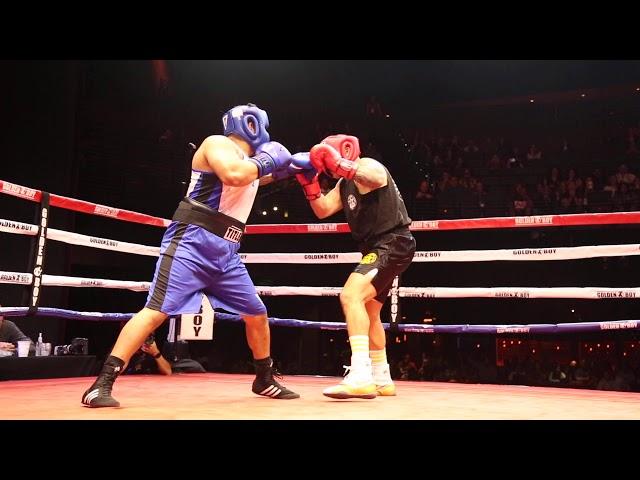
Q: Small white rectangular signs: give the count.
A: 1